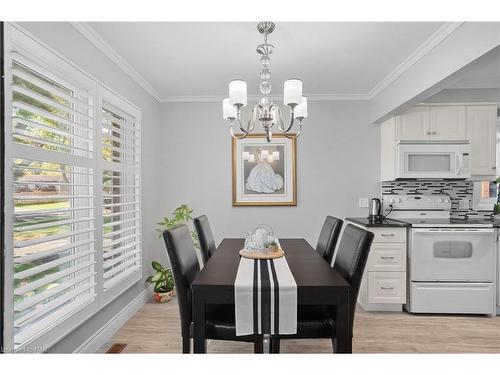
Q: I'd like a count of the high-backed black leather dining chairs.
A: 4